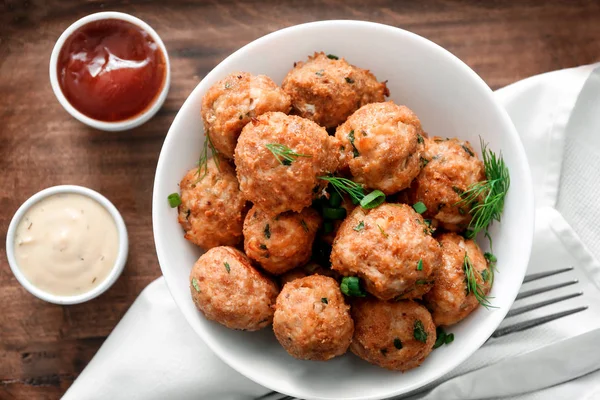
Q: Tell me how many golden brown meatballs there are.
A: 12